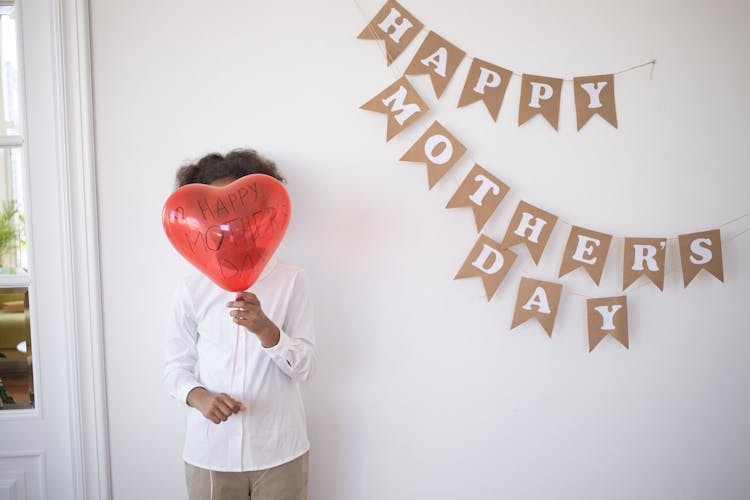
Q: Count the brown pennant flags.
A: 15